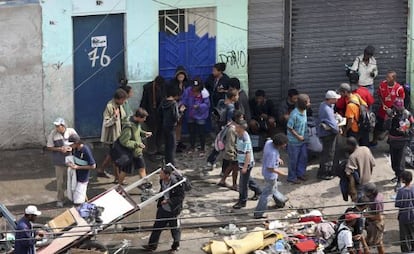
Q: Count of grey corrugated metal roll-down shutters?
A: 2